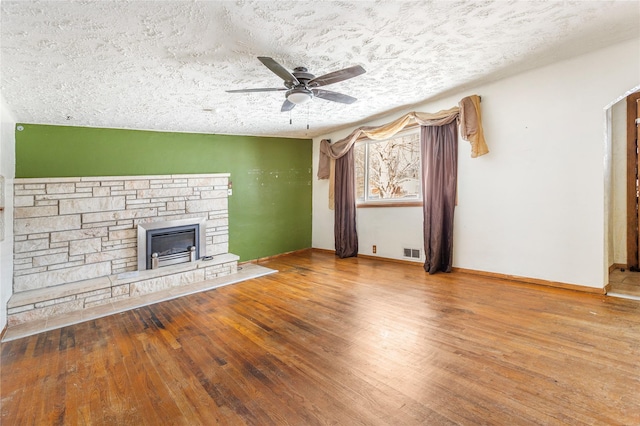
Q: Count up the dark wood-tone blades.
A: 5